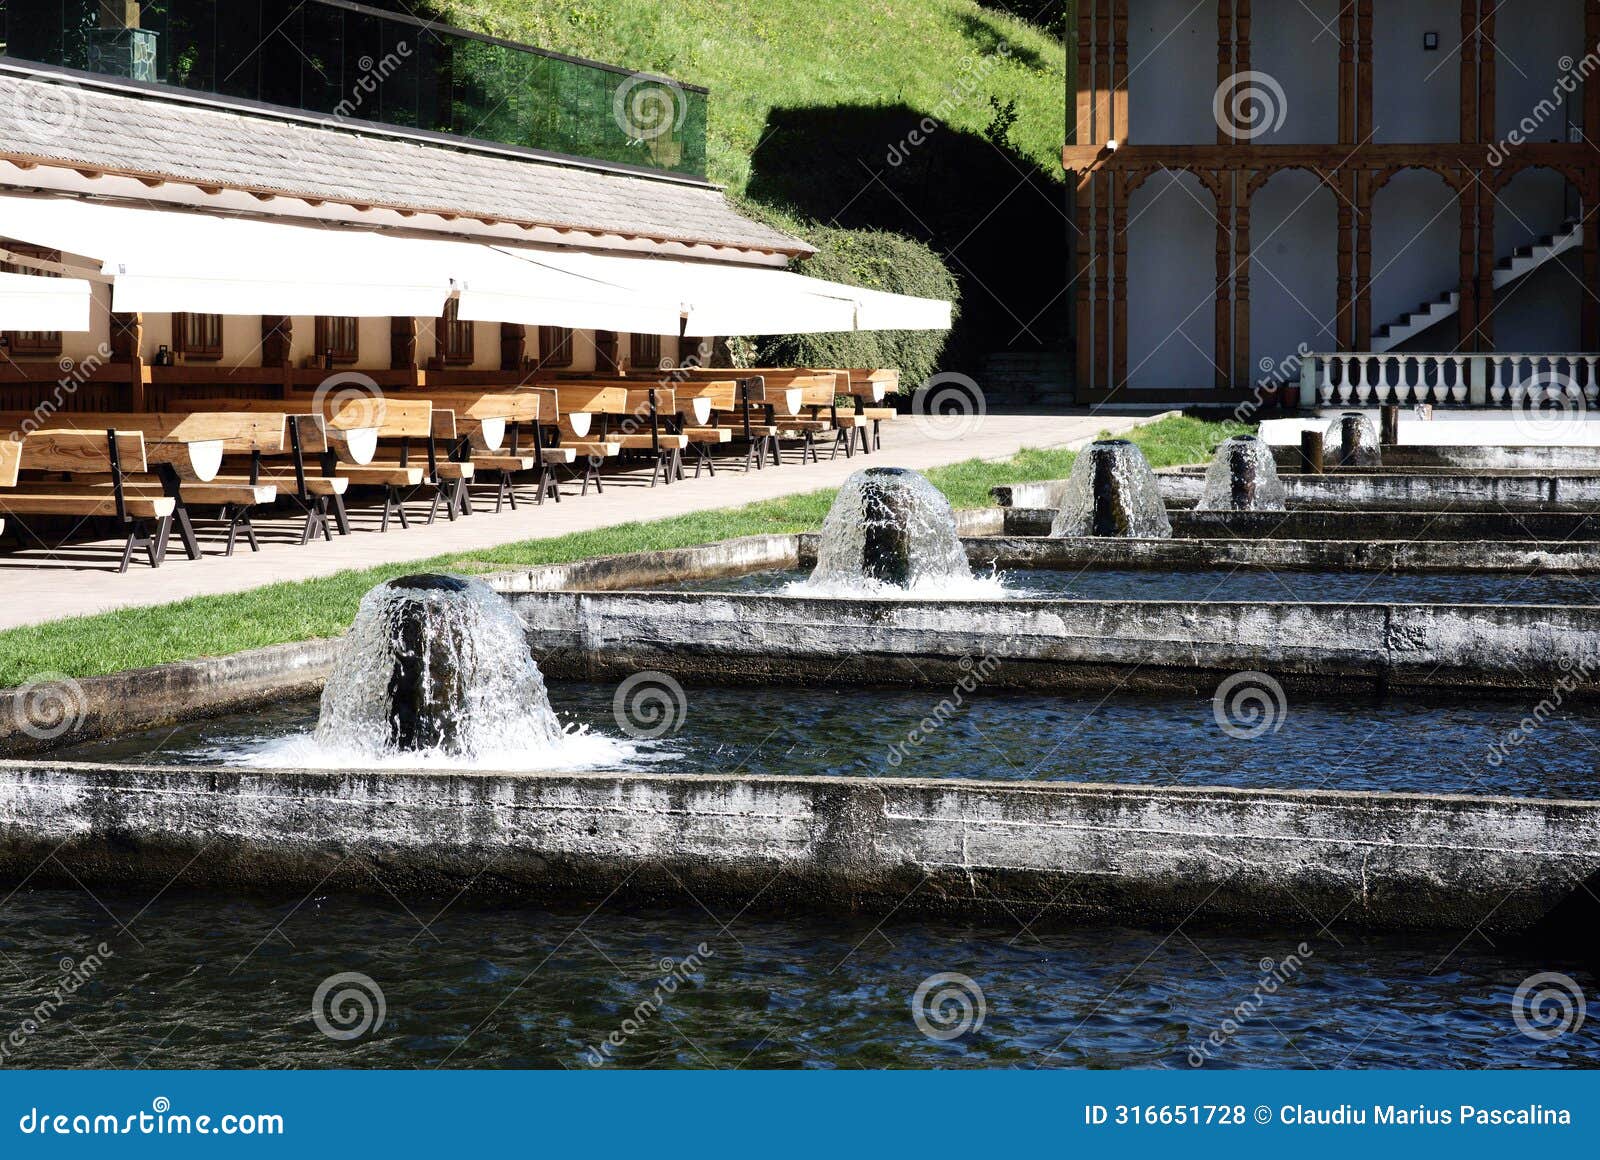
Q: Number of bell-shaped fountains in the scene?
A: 5